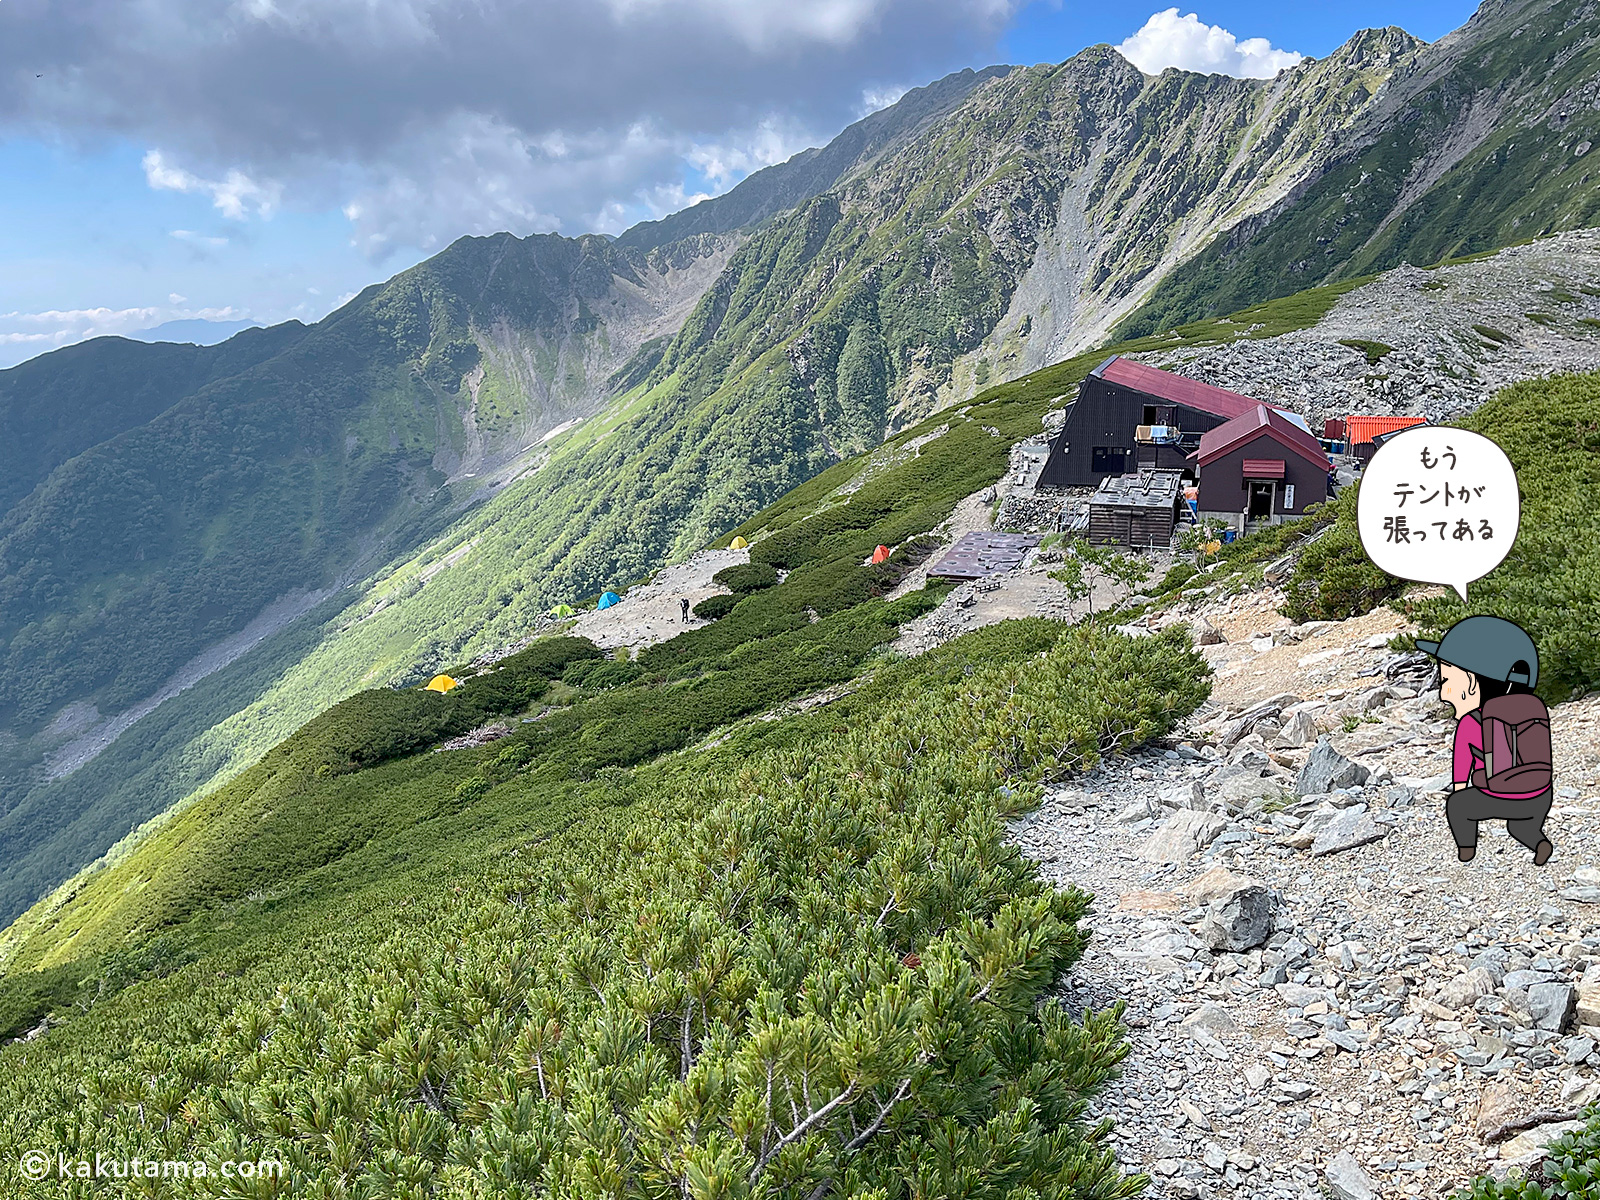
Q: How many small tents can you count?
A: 5